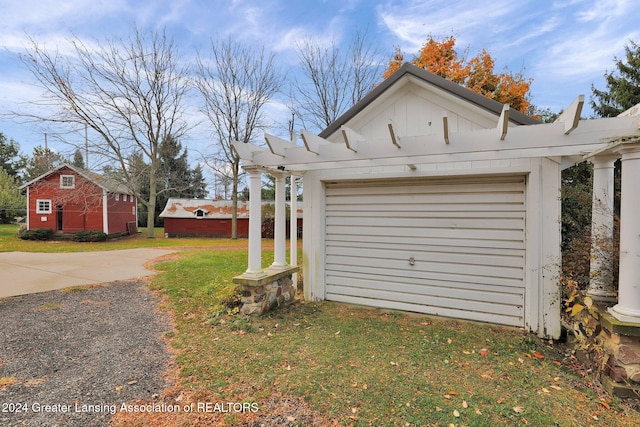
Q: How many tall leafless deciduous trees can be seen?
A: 3